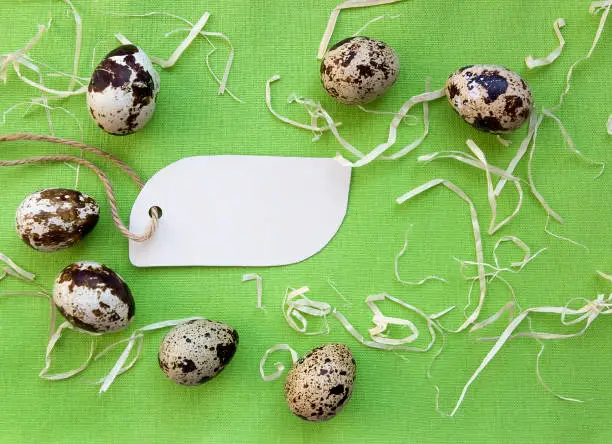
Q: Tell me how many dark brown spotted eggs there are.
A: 7